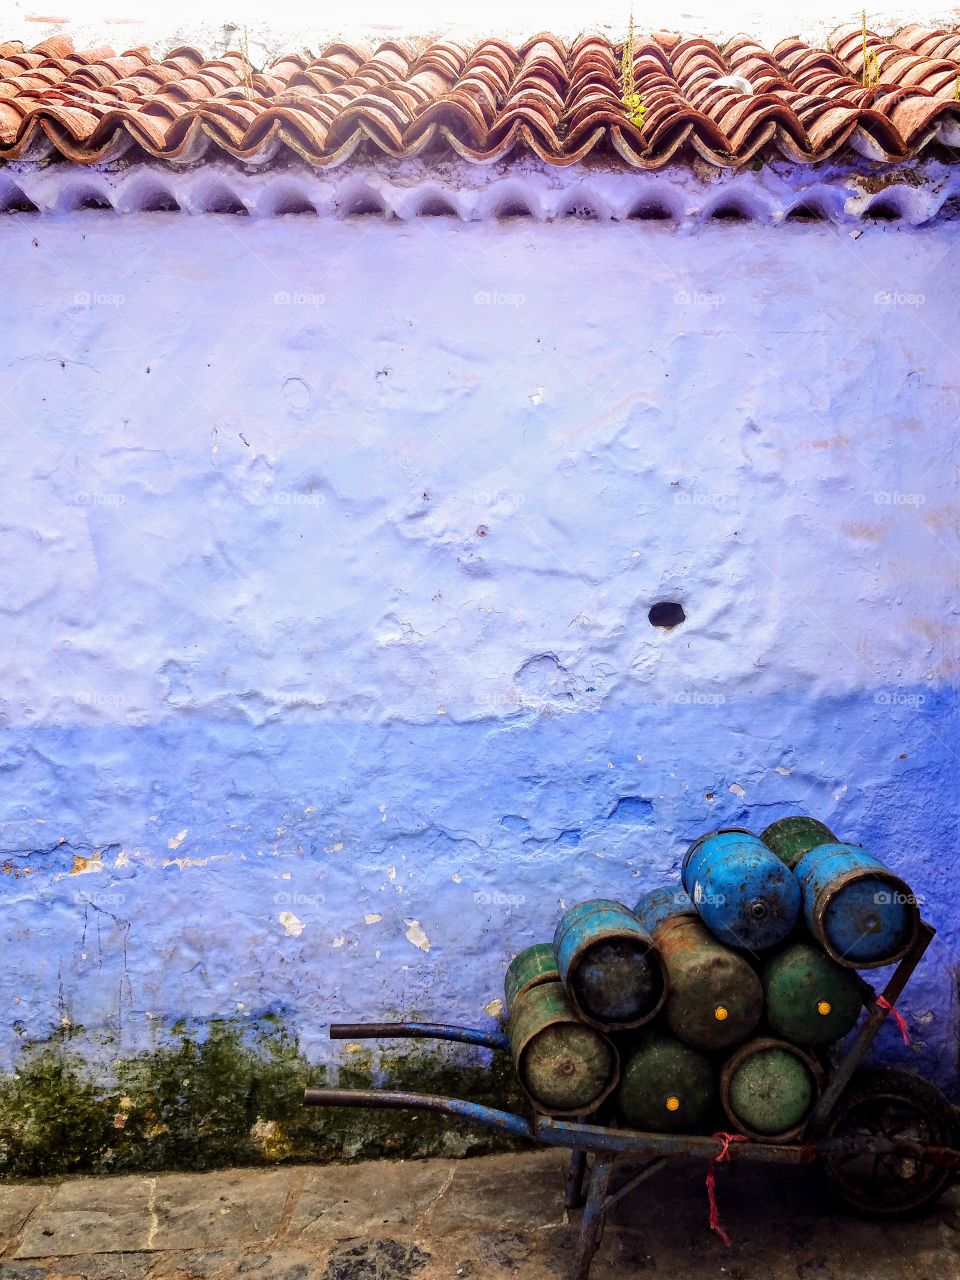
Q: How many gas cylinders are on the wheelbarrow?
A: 11